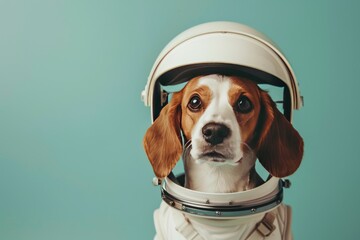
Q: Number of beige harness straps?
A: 2